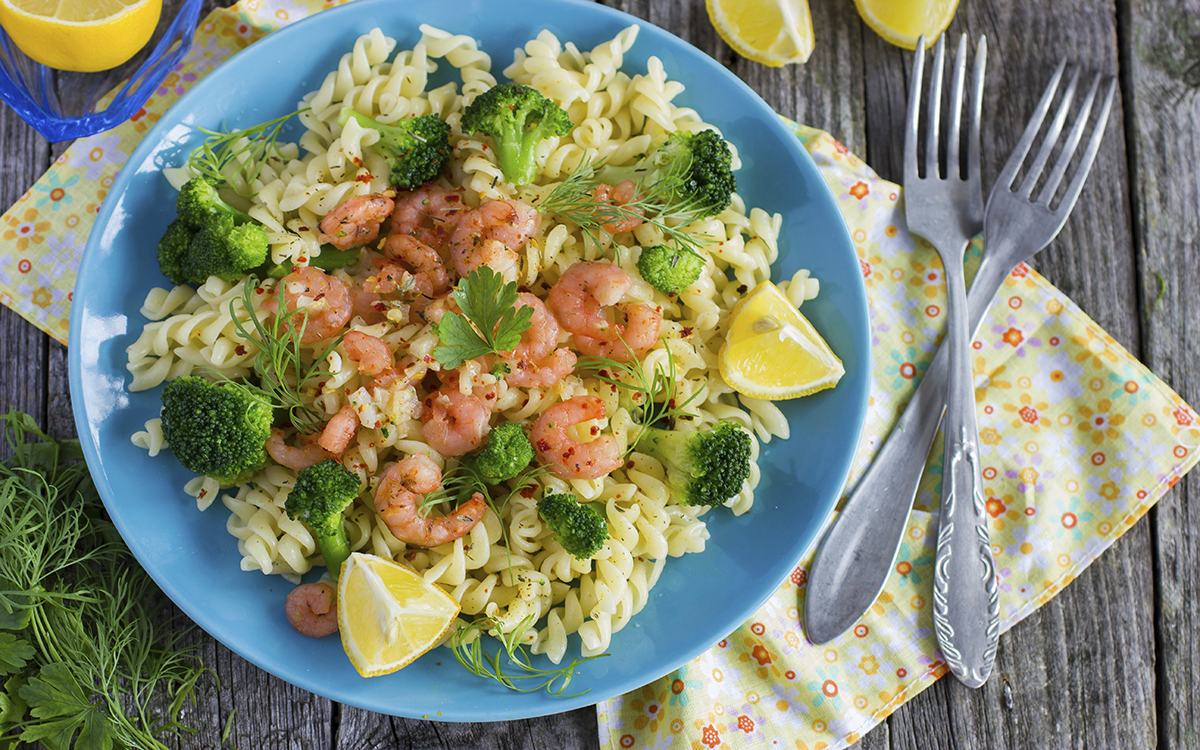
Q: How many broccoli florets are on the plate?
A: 10